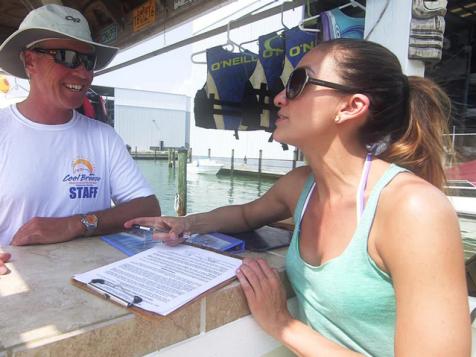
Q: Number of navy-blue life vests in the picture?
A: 3